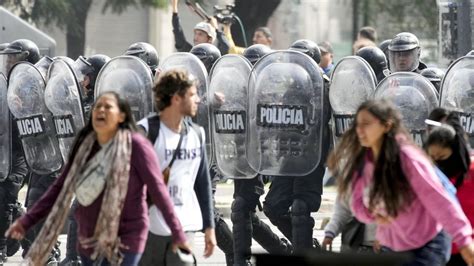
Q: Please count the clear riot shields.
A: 10